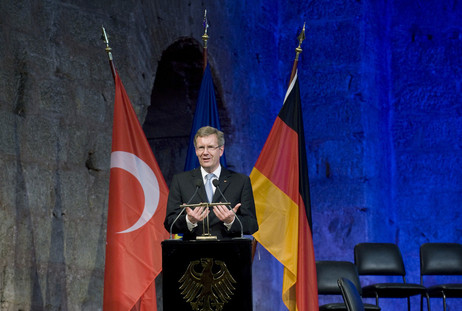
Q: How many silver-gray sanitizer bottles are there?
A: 0